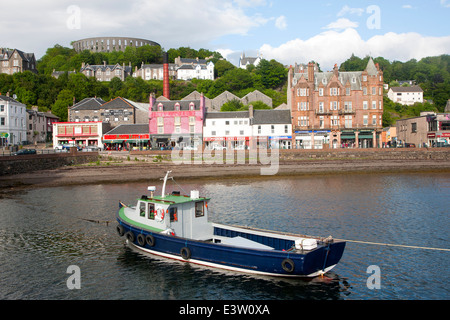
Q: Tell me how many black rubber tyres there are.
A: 6